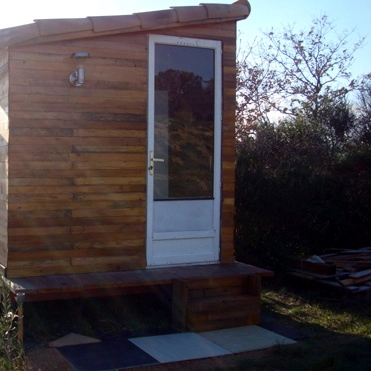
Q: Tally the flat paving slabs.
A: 5